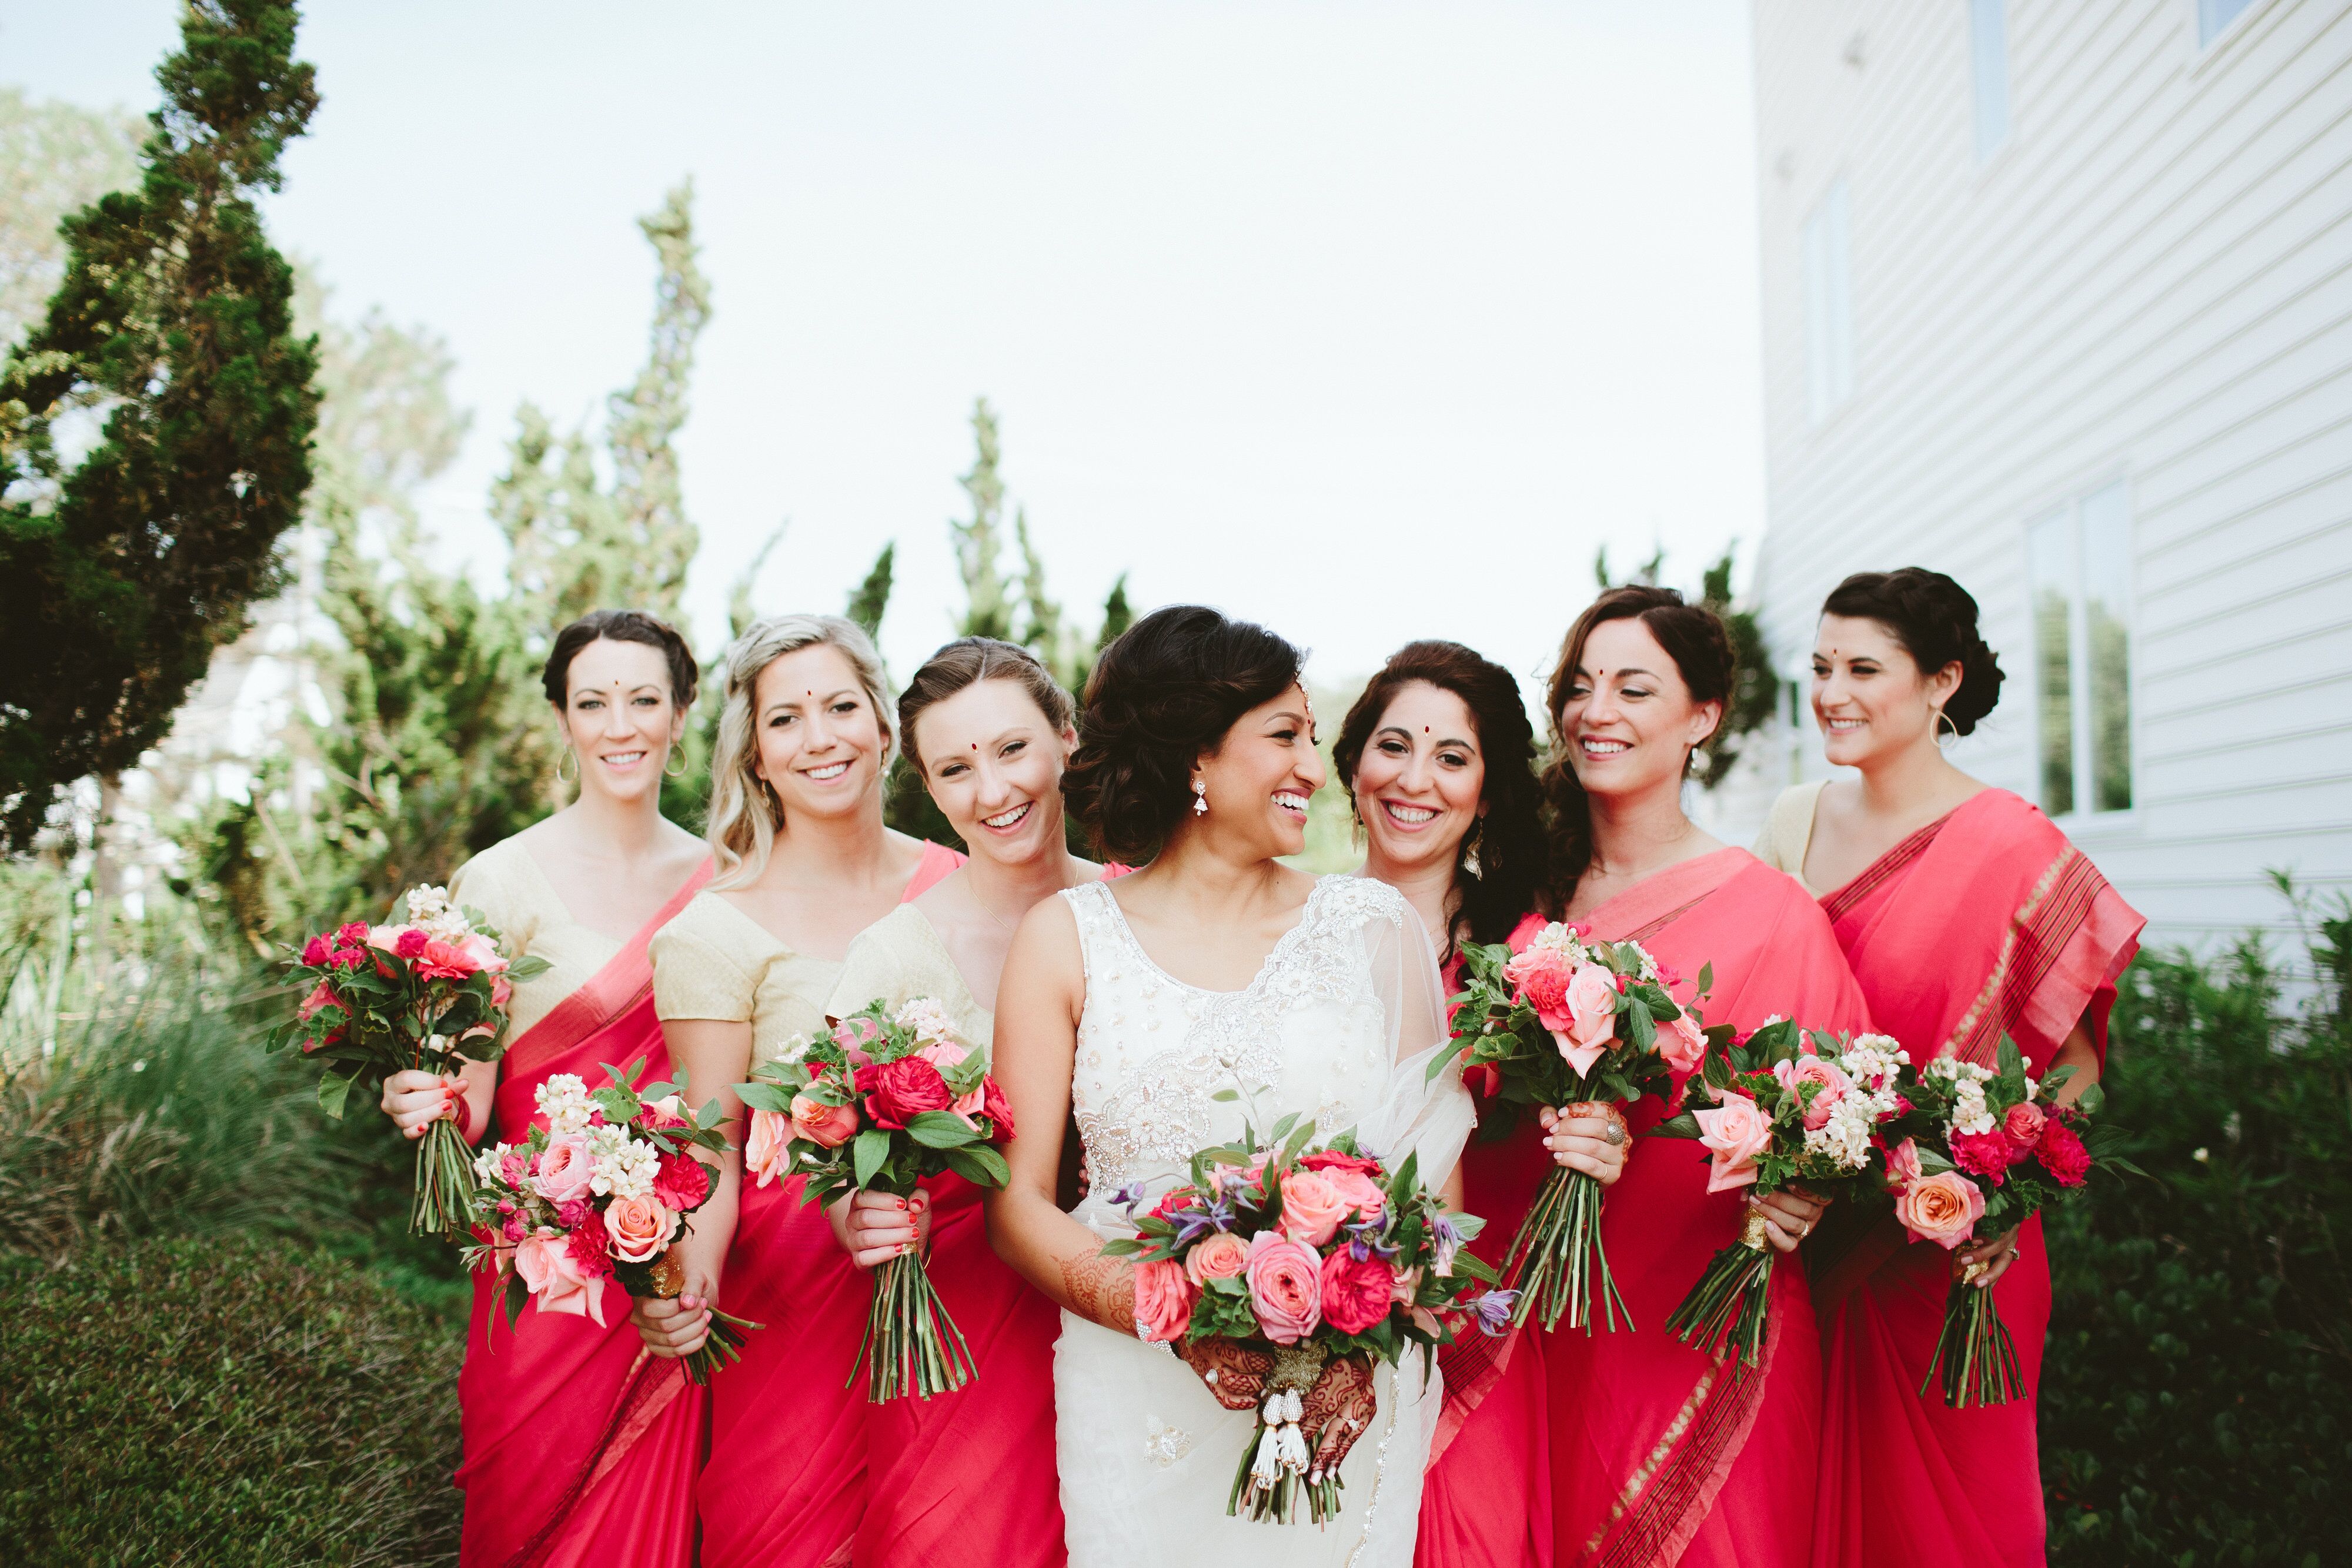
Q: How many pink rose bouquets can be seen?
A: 7